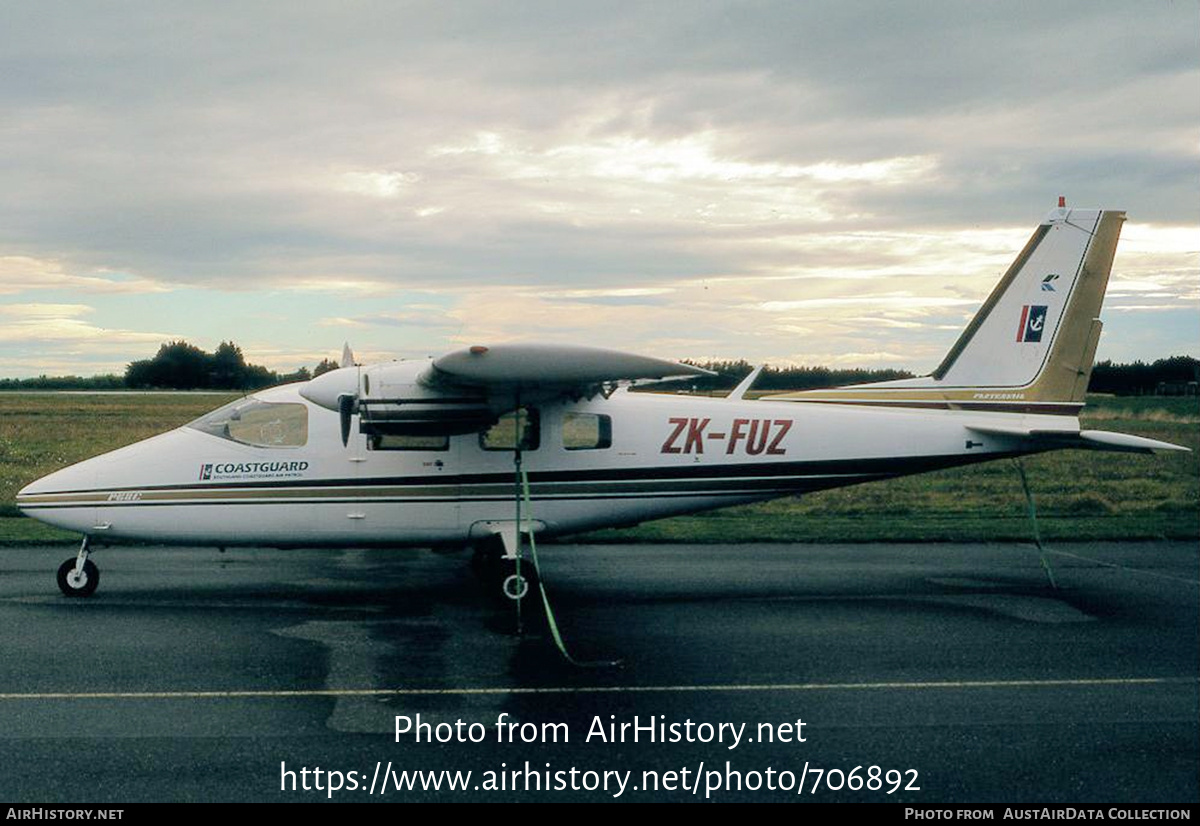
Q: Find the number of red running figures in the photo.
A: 0